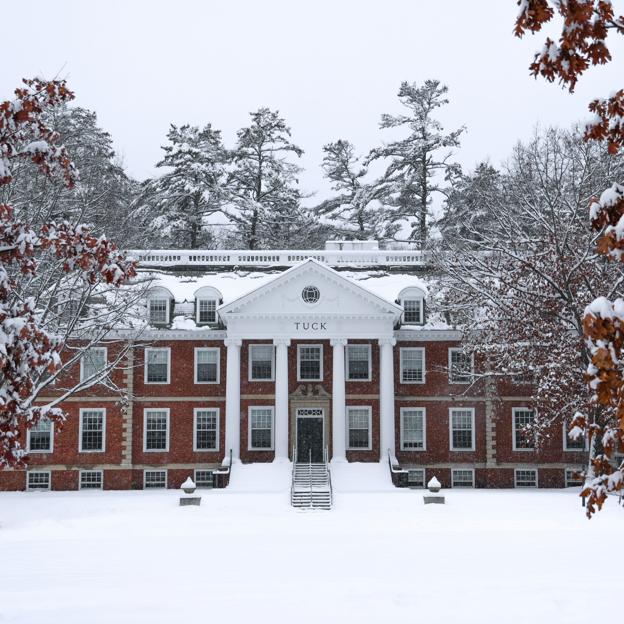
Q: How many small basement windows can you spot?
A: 8